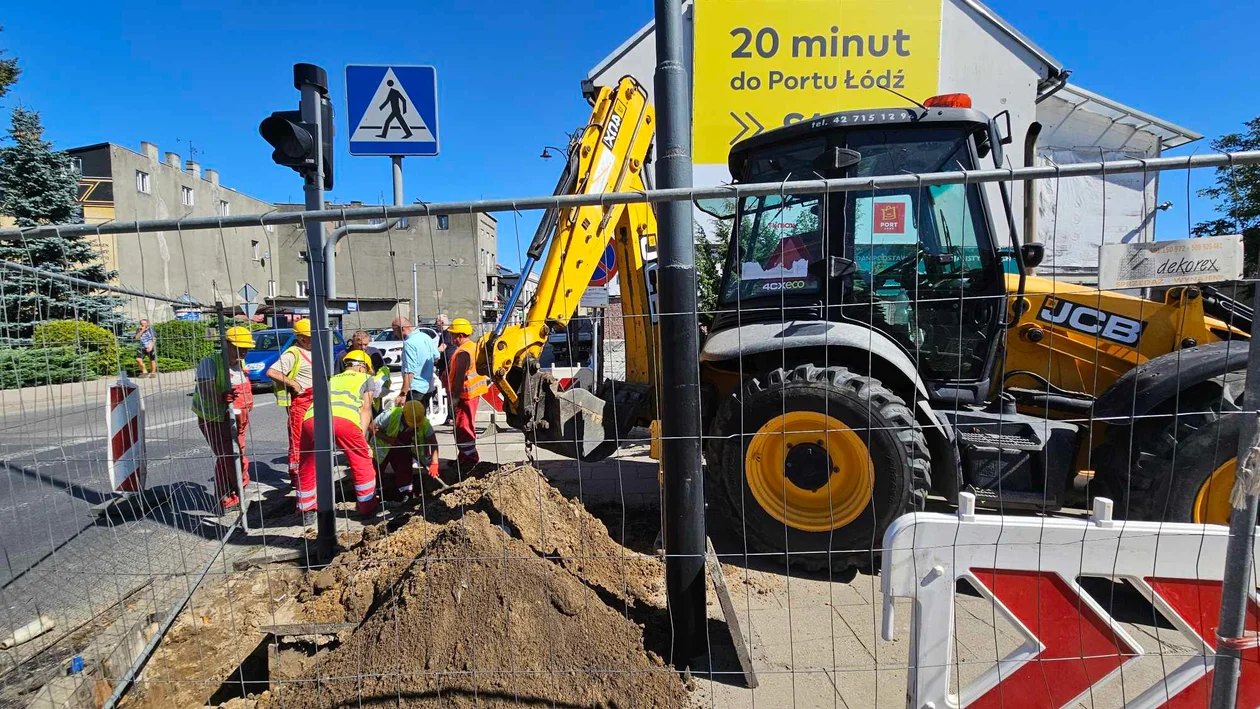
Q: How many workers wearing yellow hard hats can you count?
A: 5